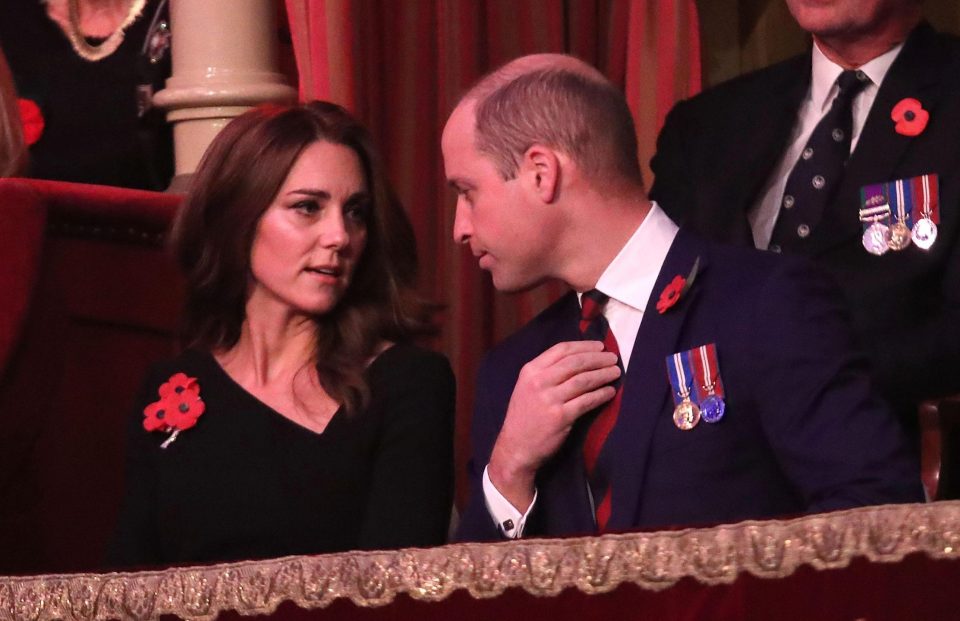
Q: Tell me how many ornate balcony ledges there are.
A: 1